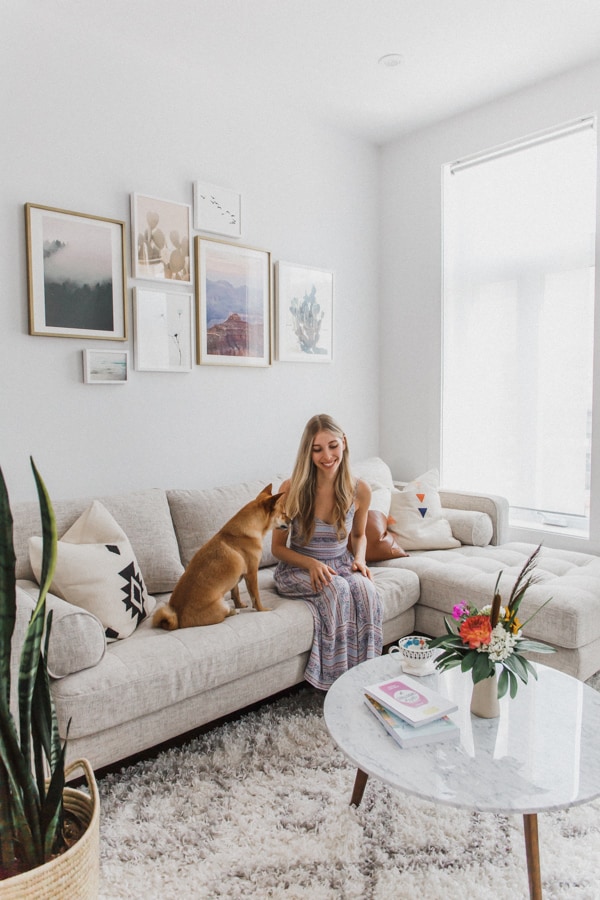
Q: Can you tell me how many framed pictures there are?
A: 7